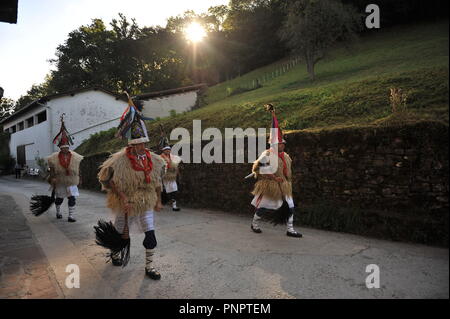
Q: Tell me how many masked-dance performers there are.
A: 4